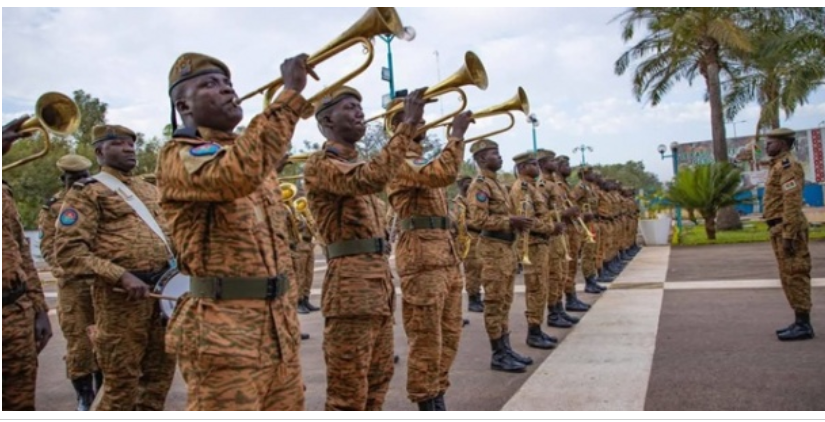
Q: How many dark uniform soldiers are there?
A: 0